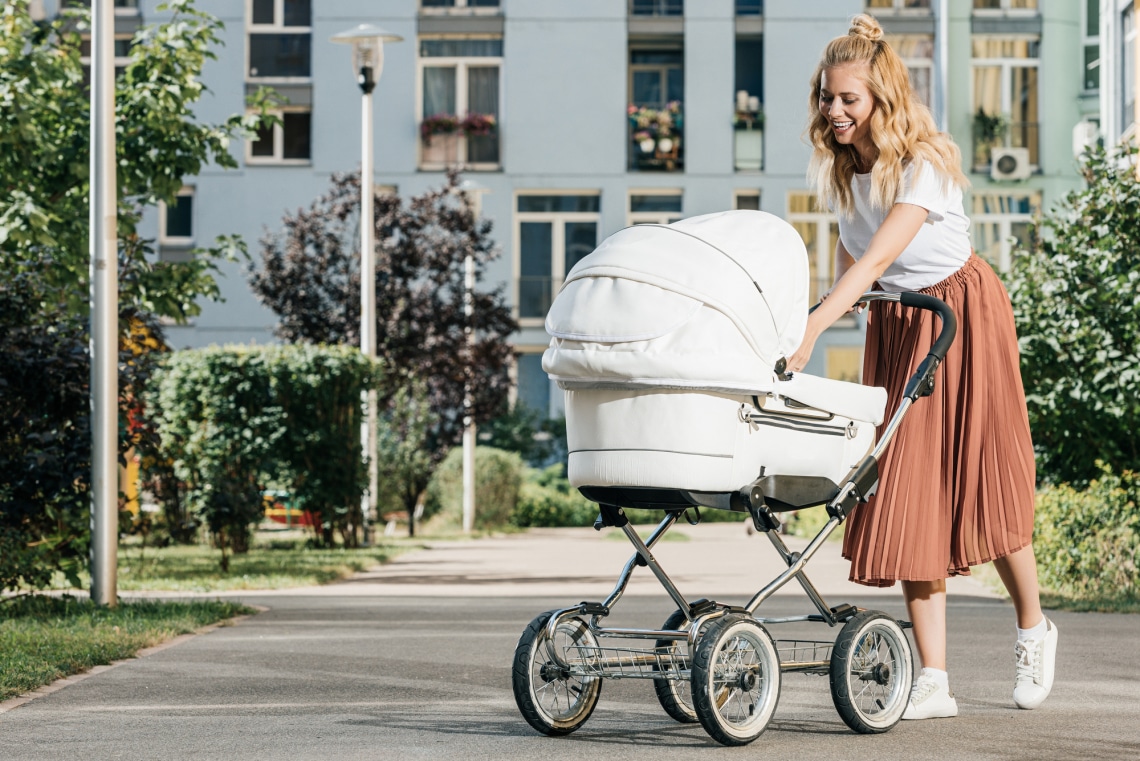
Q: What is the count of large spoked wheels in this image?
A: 4